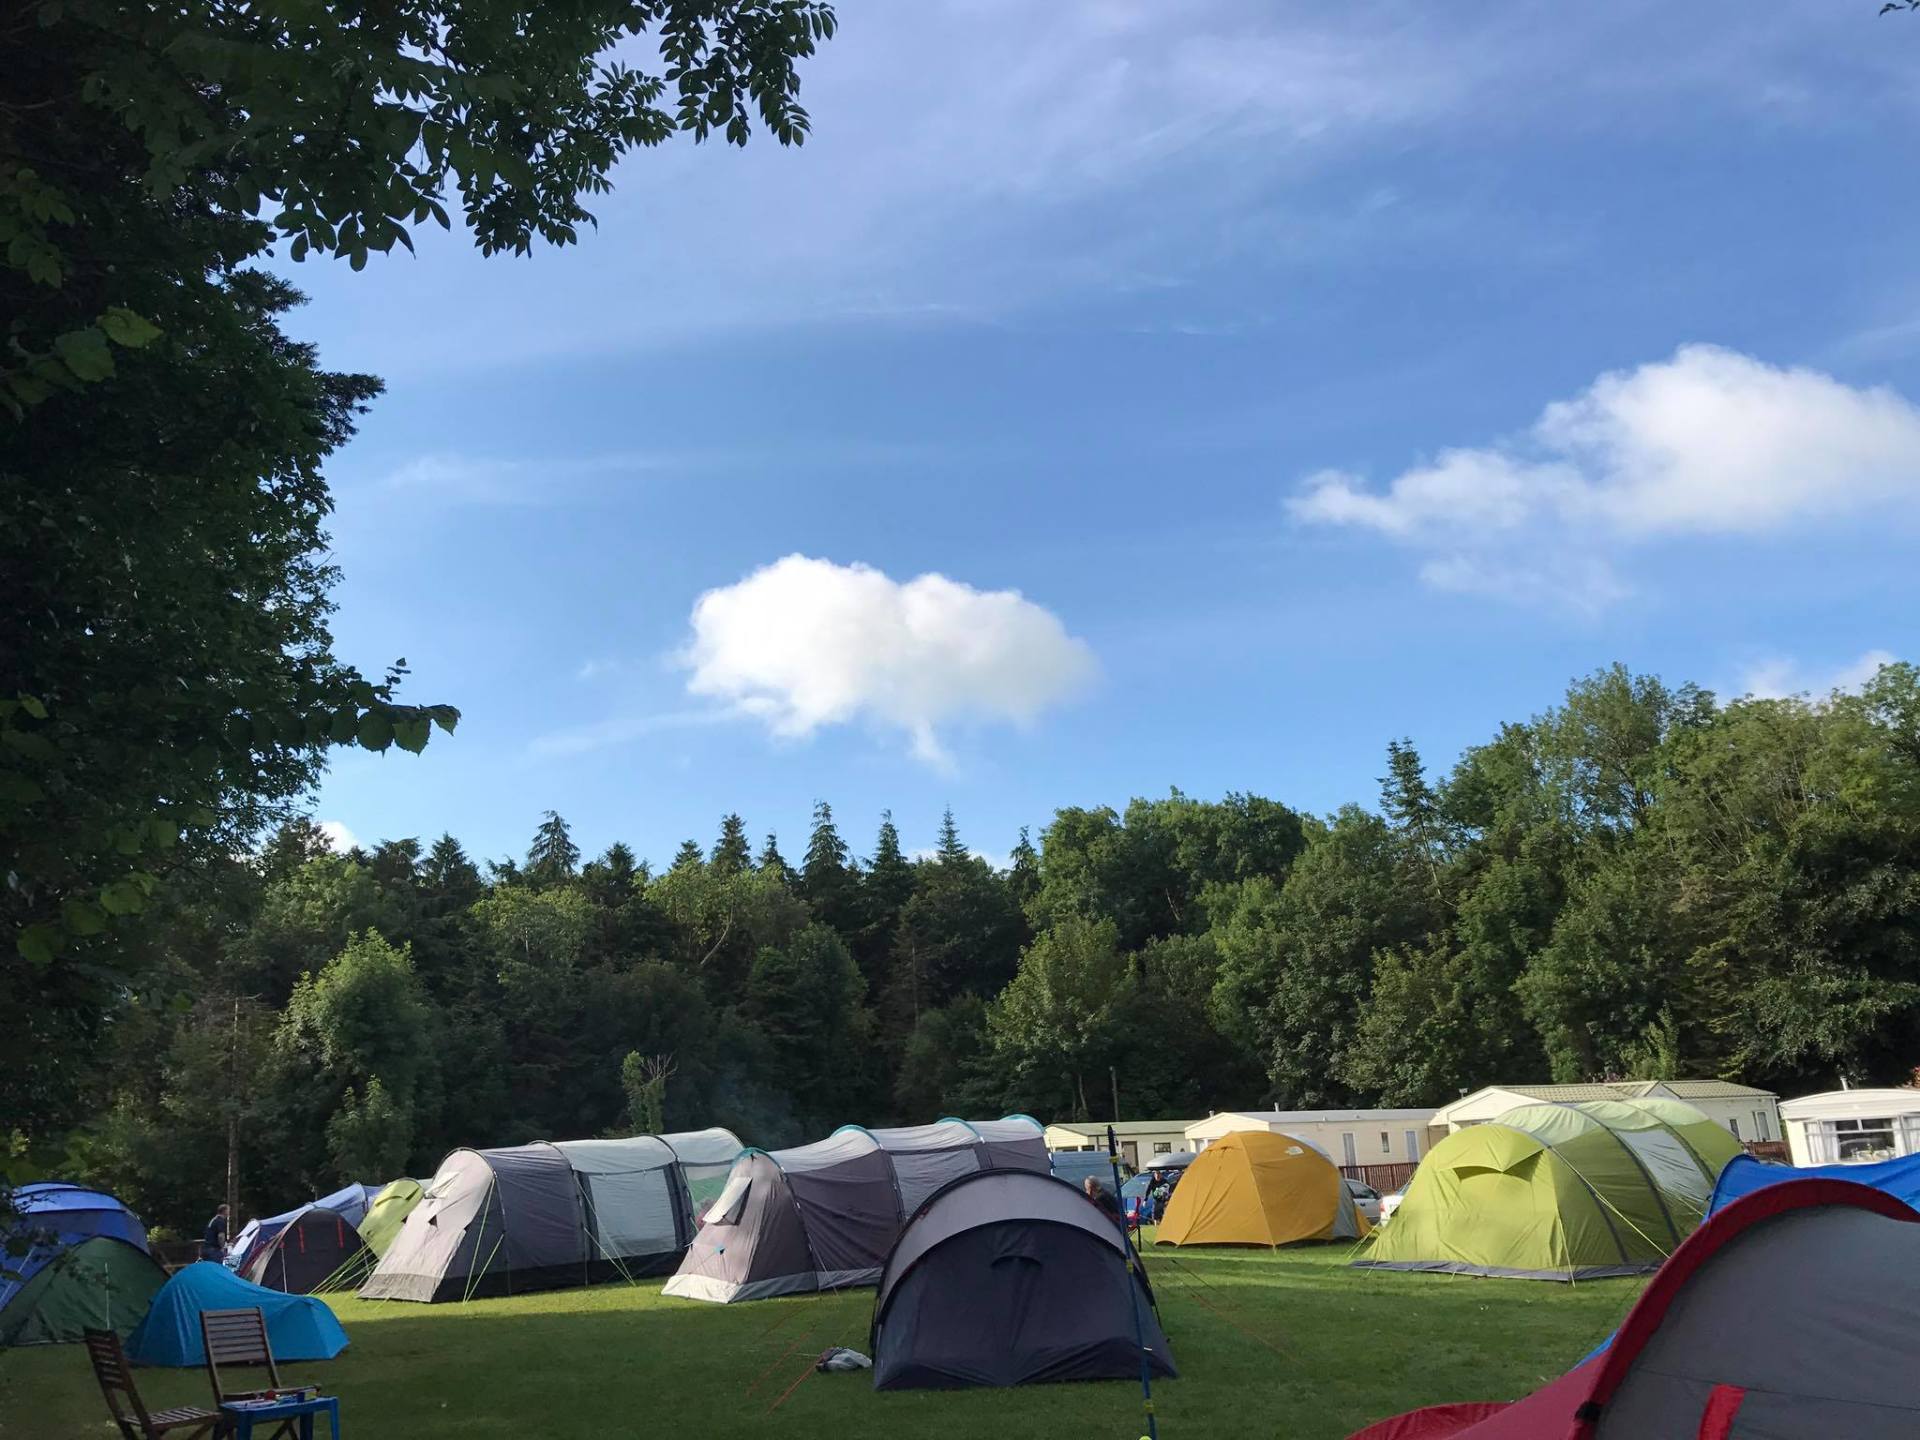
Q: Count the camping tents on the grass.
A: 13